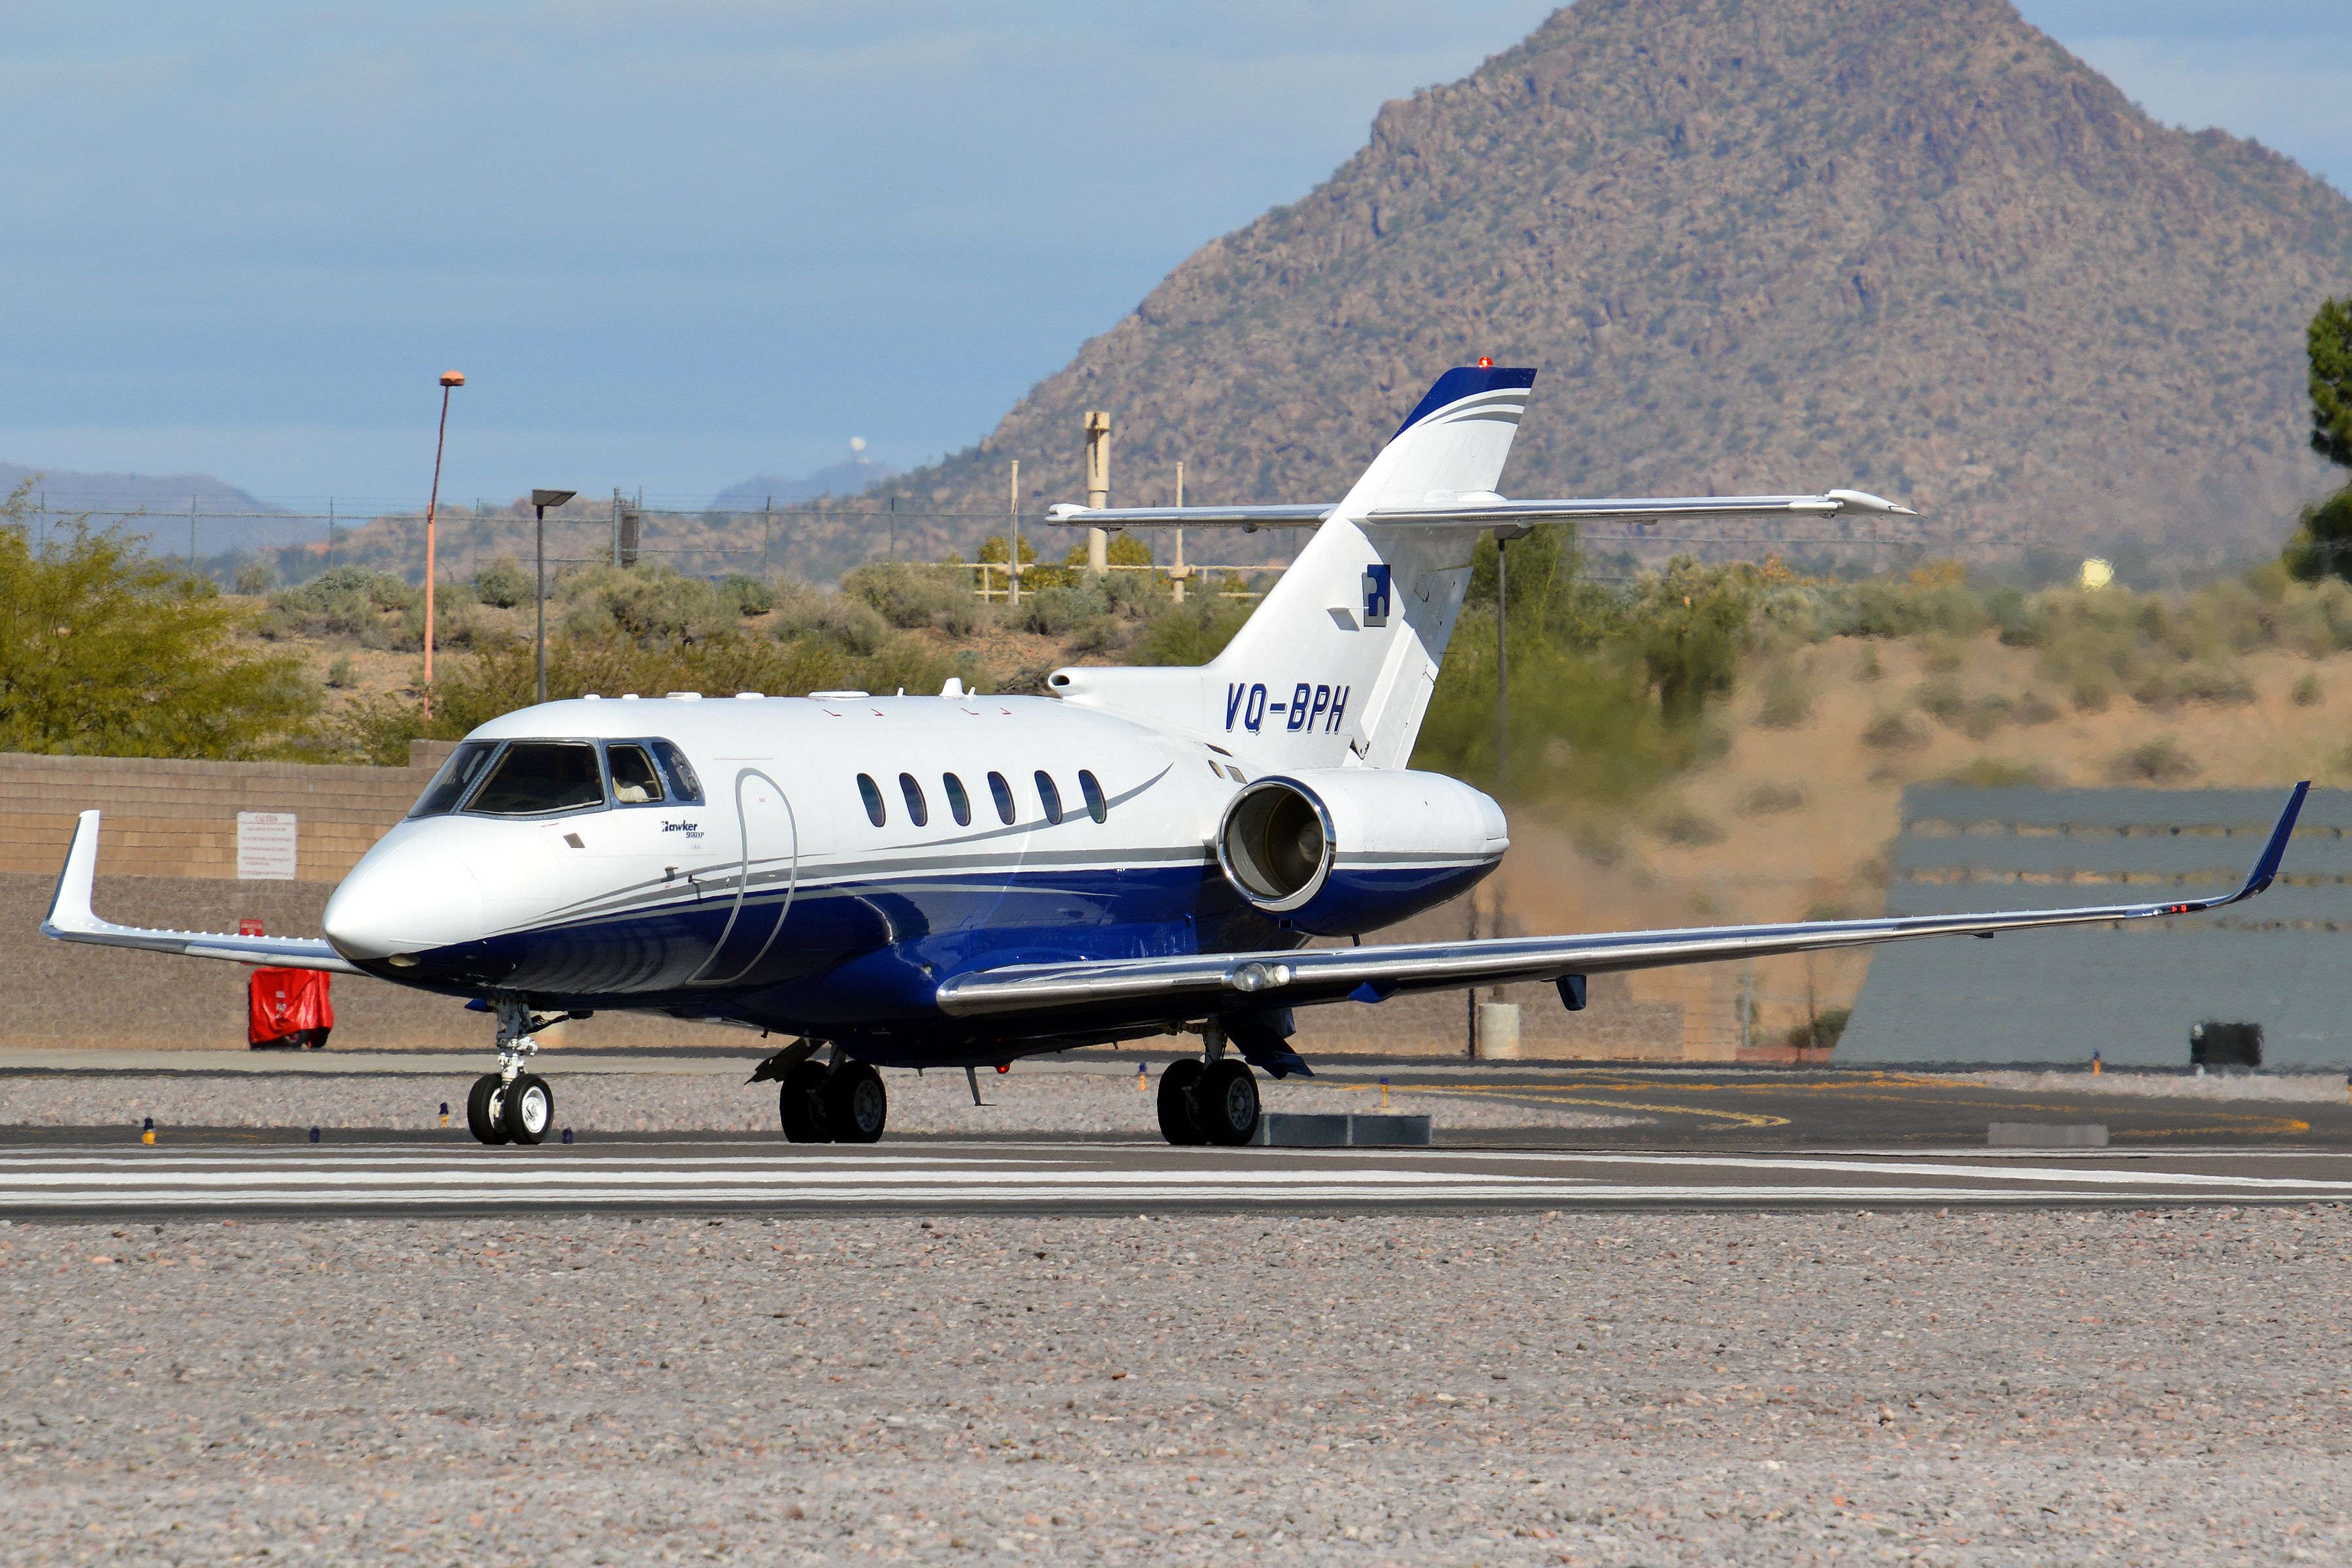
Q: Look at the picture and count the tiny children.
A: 0